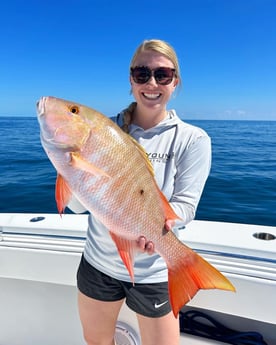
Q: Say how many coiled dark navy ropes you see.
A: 1